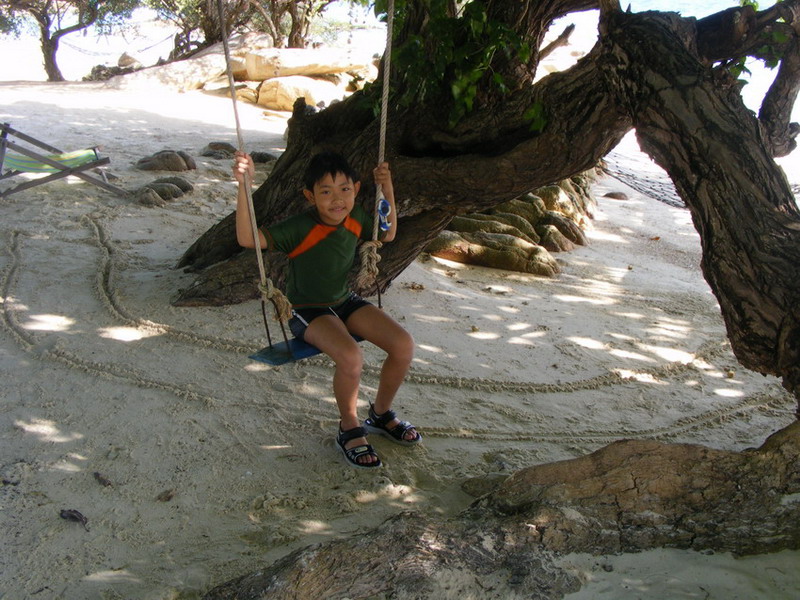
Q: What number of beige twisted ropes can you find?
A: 2